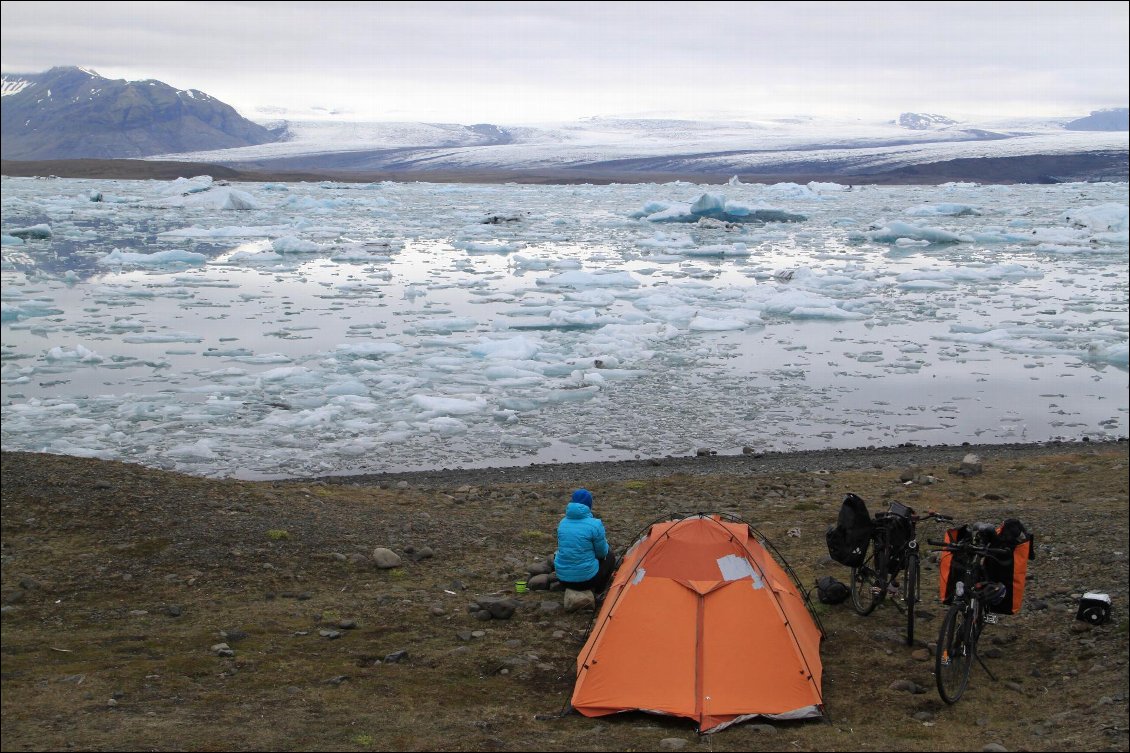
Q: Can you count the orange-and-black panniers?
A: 2